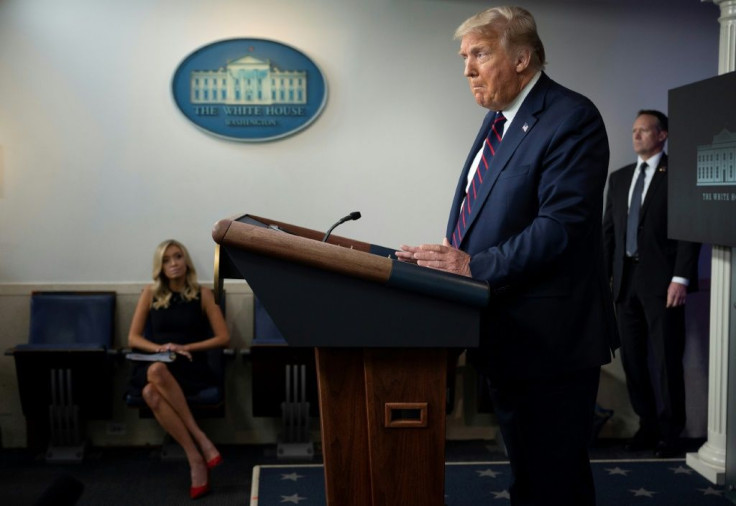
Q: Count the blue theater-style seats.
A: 3